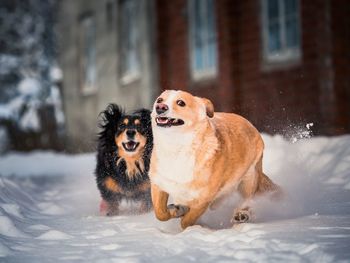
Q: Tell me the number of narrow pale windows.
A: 4